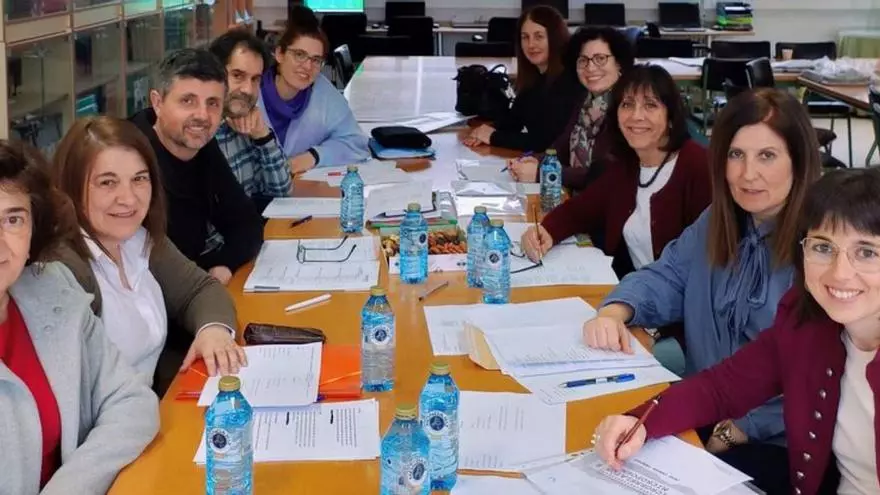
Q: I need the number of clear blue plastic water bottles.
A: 9